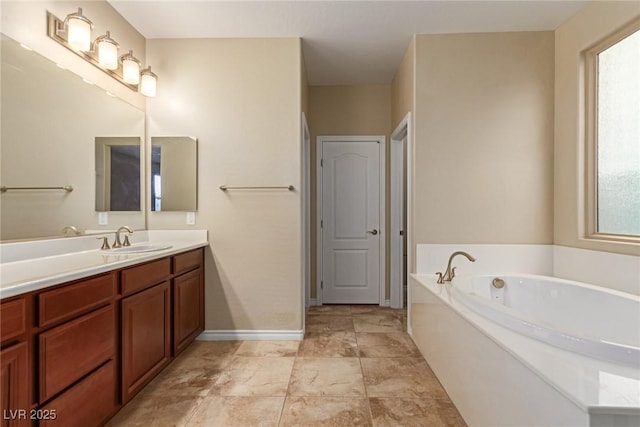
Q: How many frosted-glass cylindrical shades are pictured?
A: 4